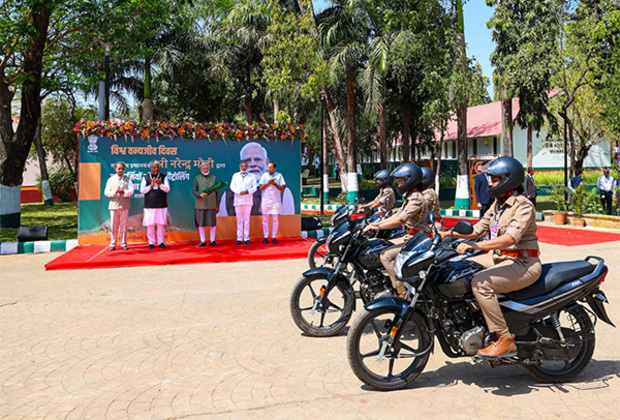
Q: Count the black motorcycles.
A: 4